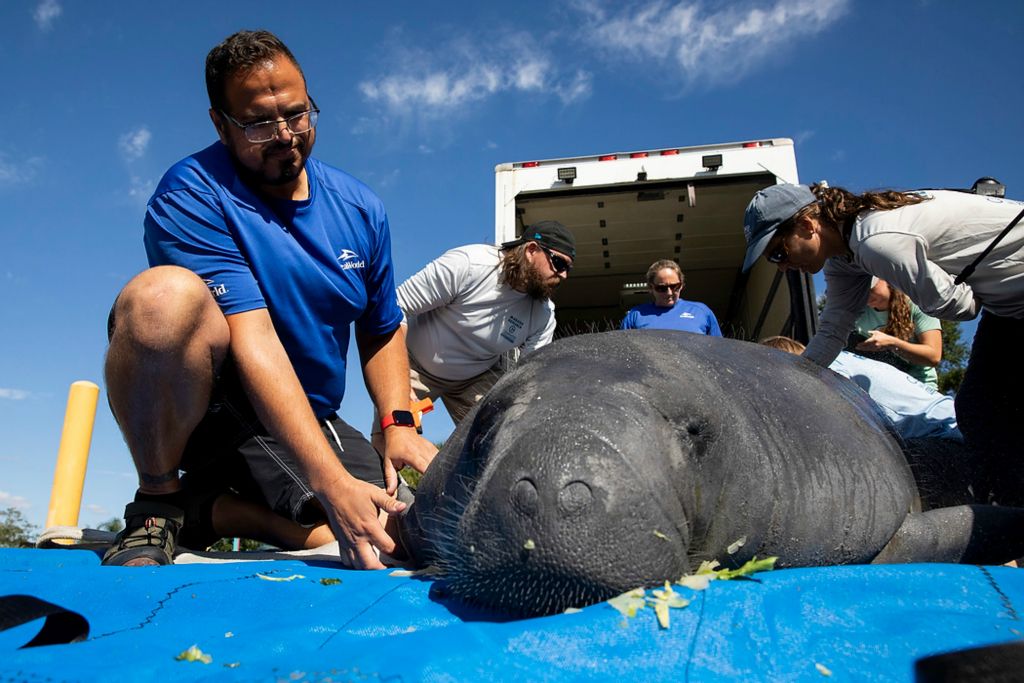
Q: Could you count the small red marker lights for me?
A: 5